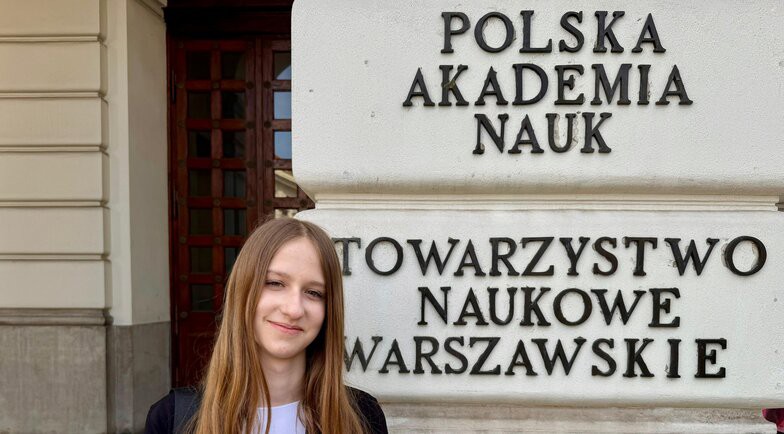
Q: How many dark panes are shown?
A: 13